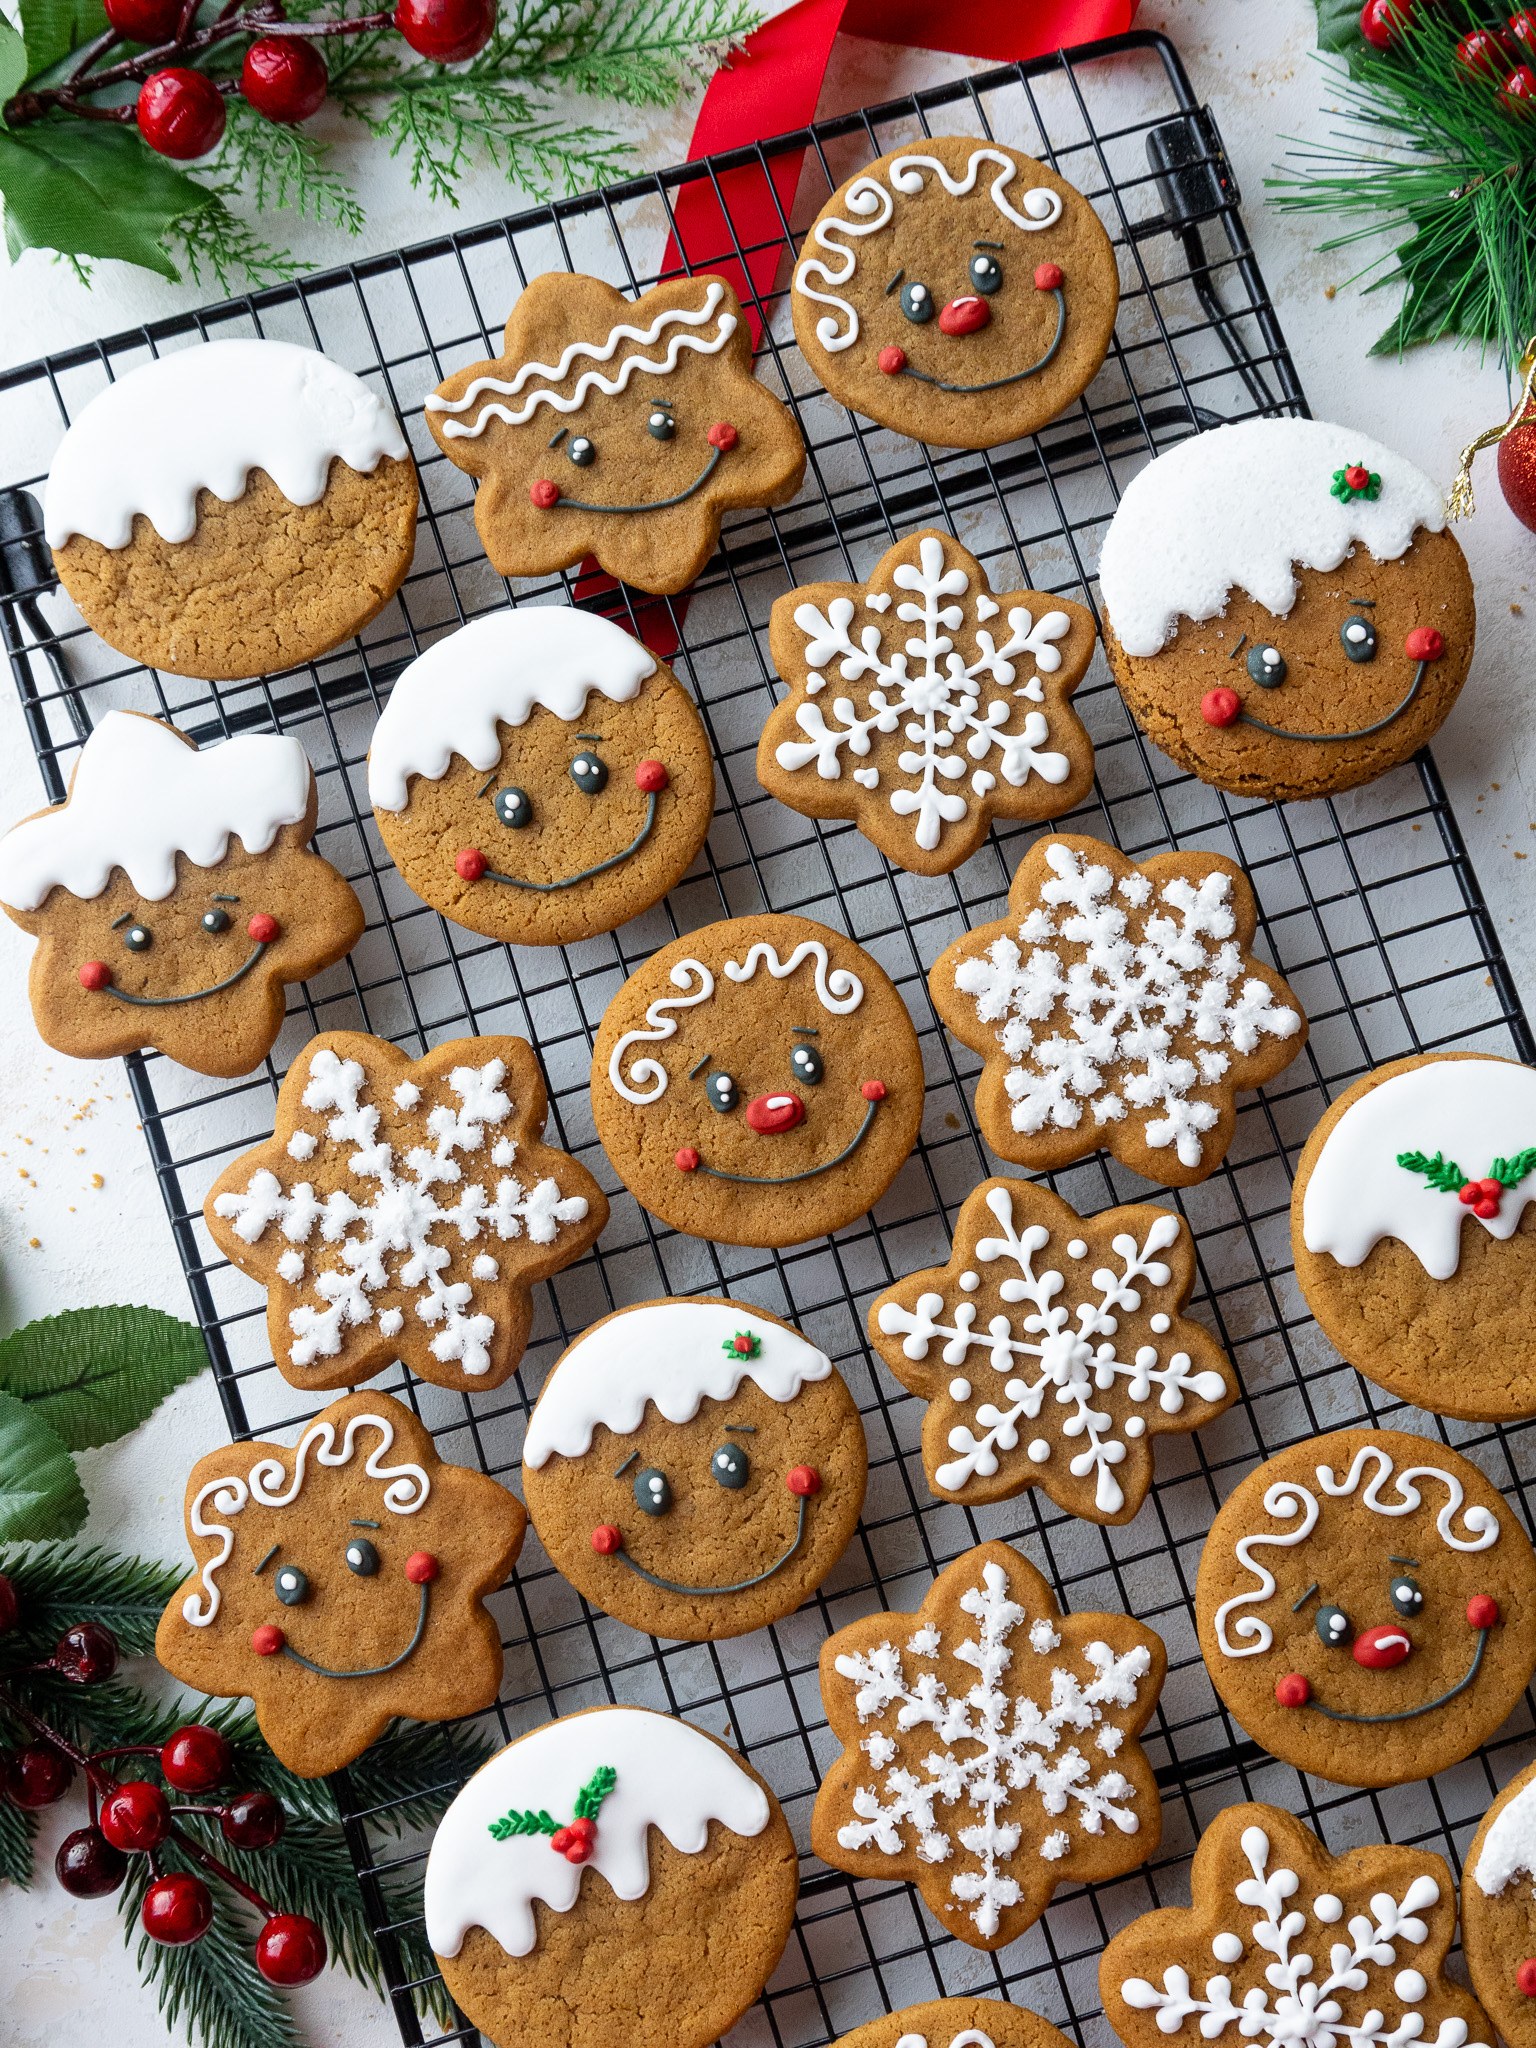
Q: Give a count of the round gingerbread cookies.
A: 11